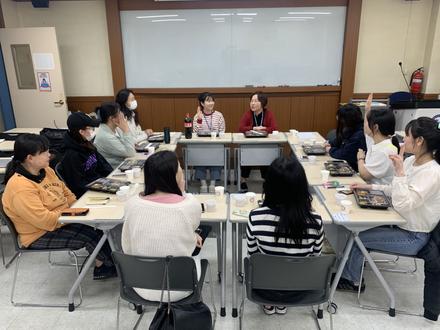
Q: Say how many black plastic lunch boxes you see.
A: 9